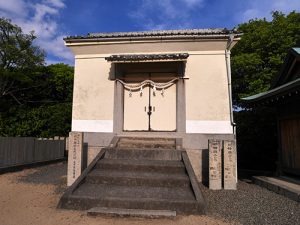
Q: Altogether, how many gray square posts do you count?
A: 3